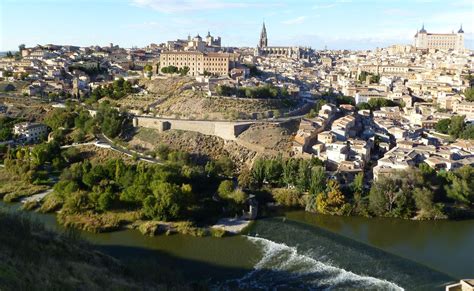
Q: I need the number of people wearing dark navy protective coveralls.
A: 0